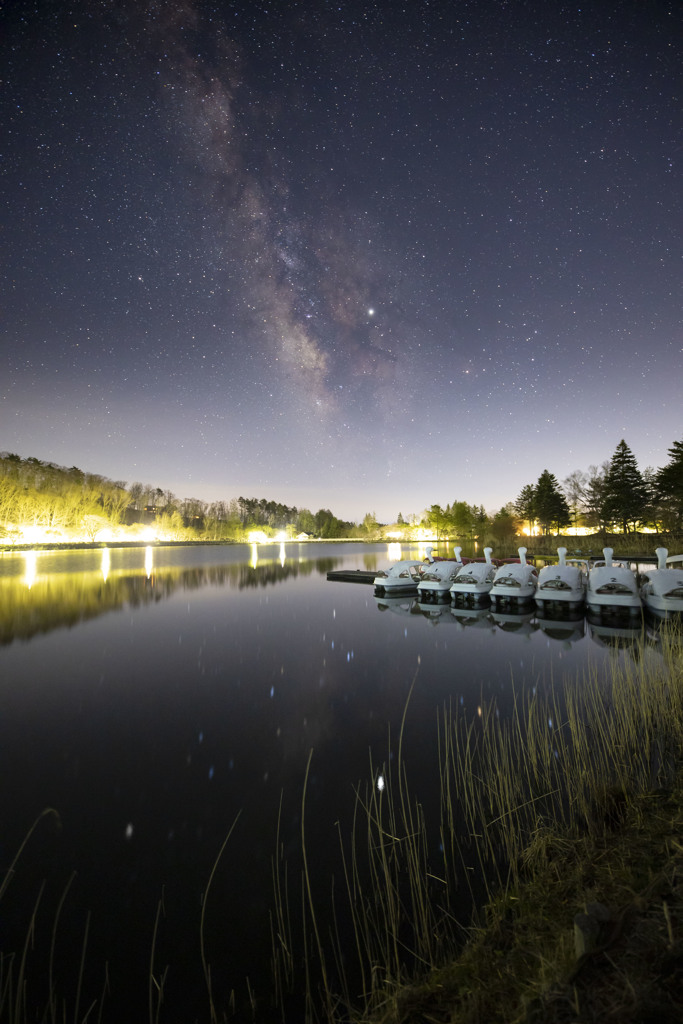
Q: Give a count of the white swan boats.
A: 7